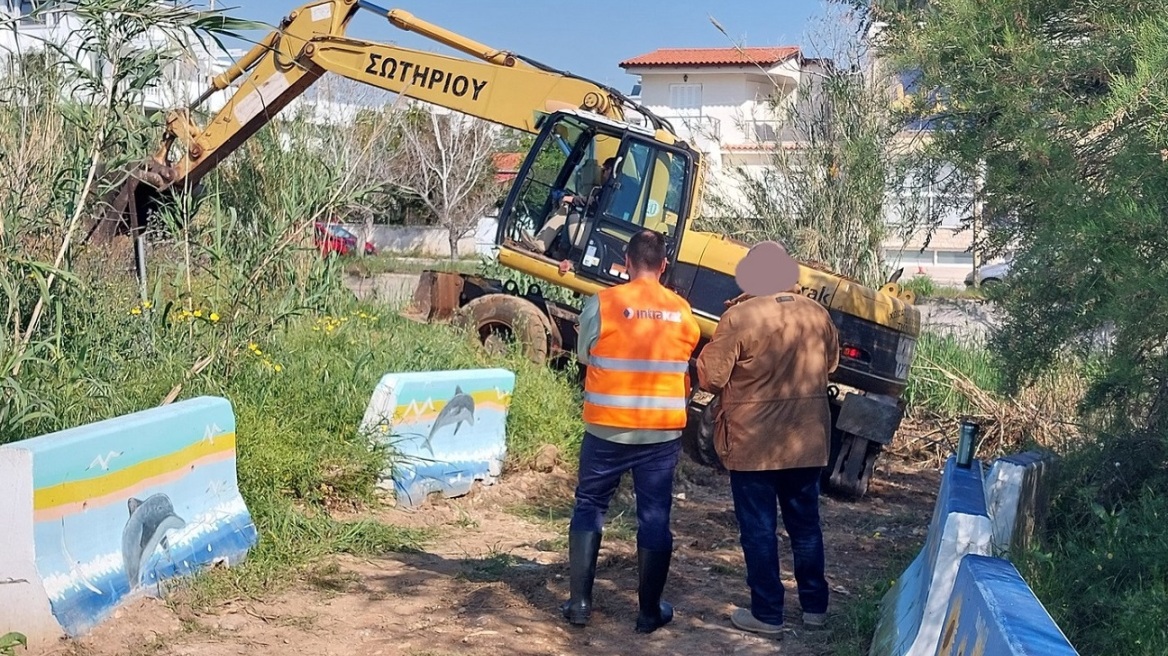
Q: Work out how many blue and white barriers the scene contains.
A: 5